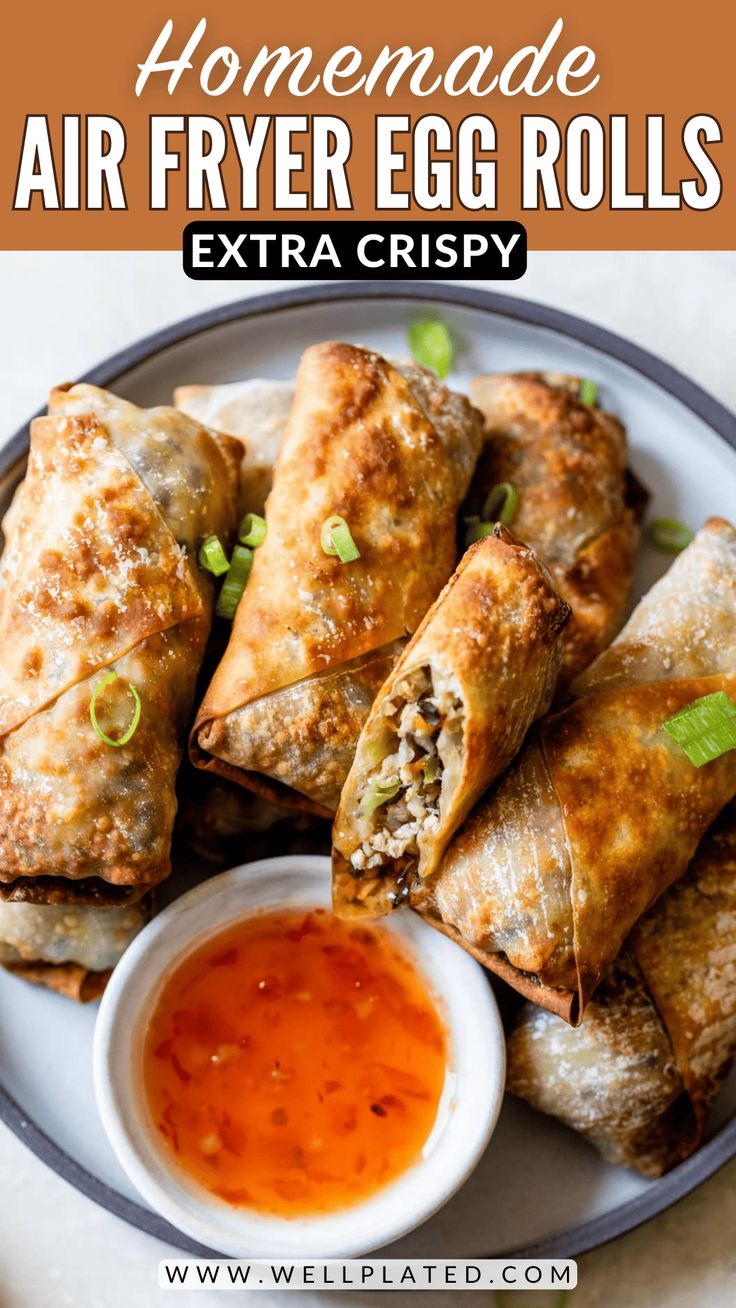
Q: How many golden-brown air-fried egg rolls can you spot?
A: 8